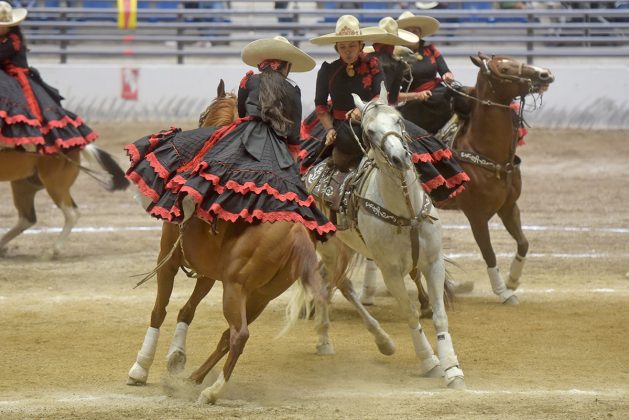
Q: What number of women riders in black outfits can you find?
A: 5